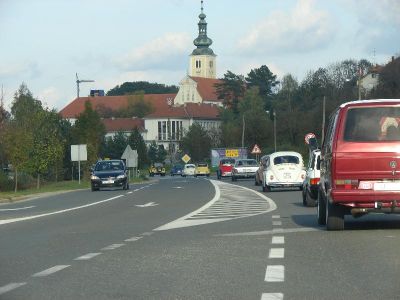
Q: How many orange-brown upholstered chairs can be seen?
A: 0